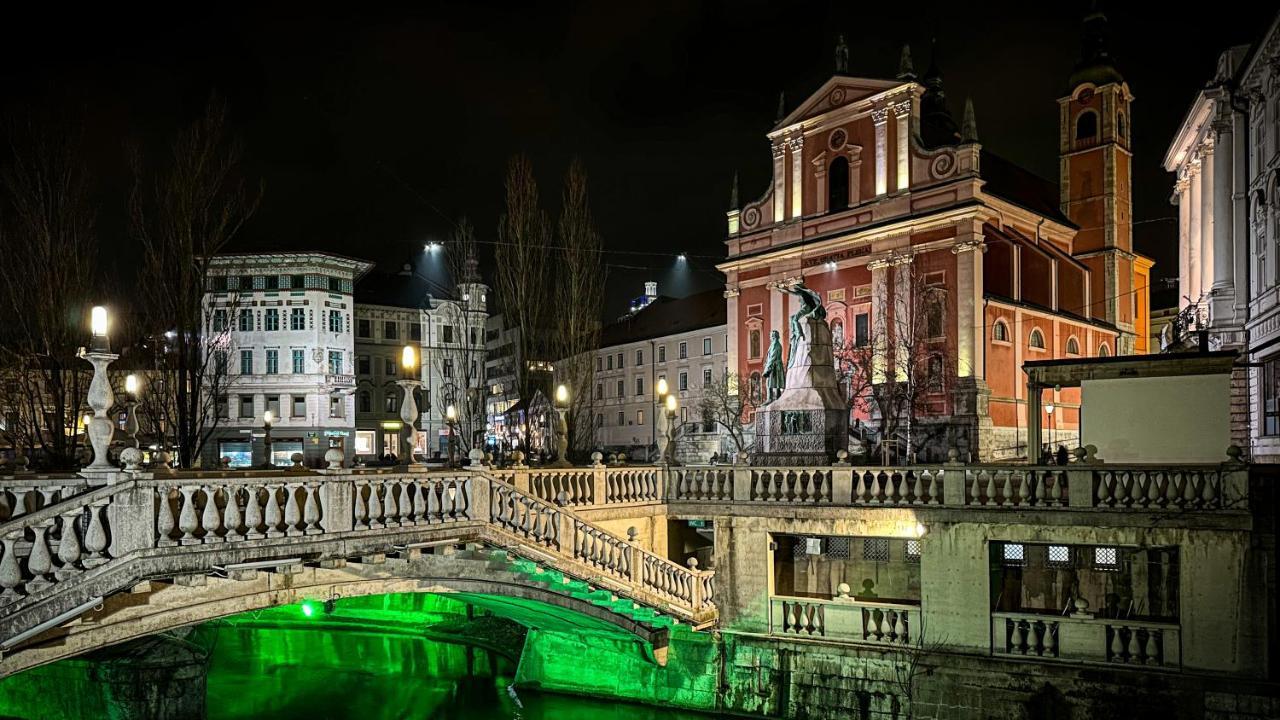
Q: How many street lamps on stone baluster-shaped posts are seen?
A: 8